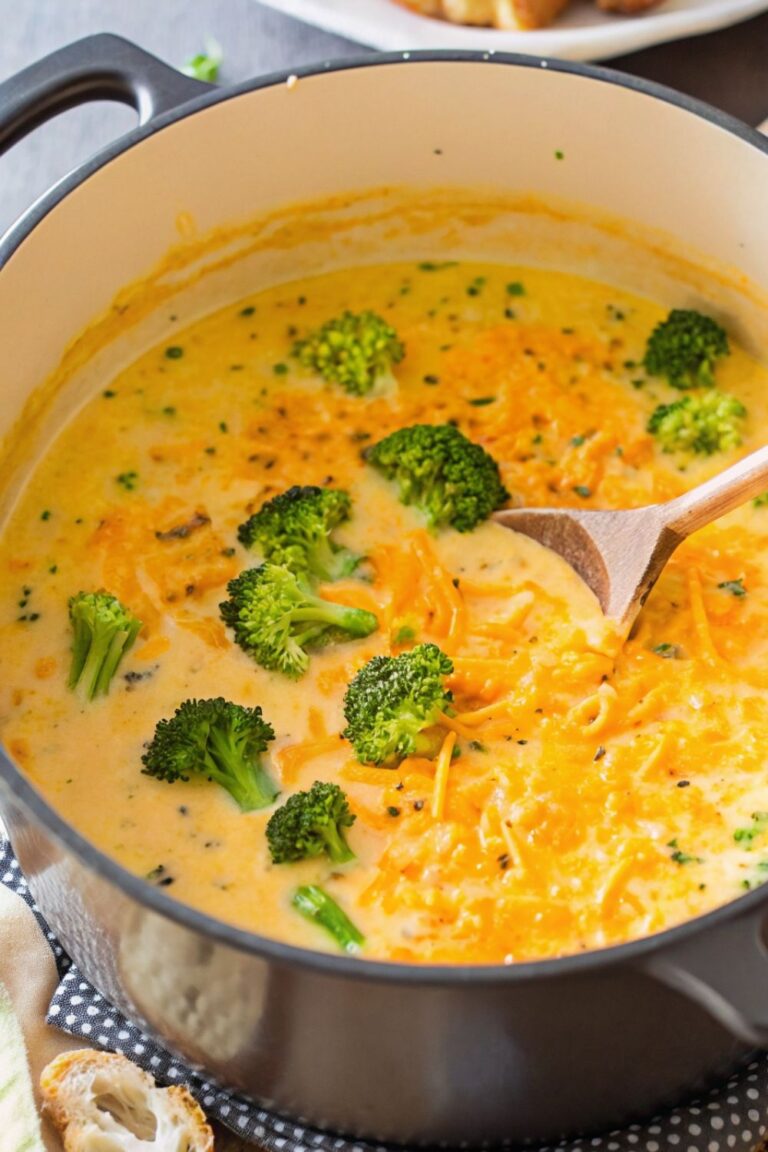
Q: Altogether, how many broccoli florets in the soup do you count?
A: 10